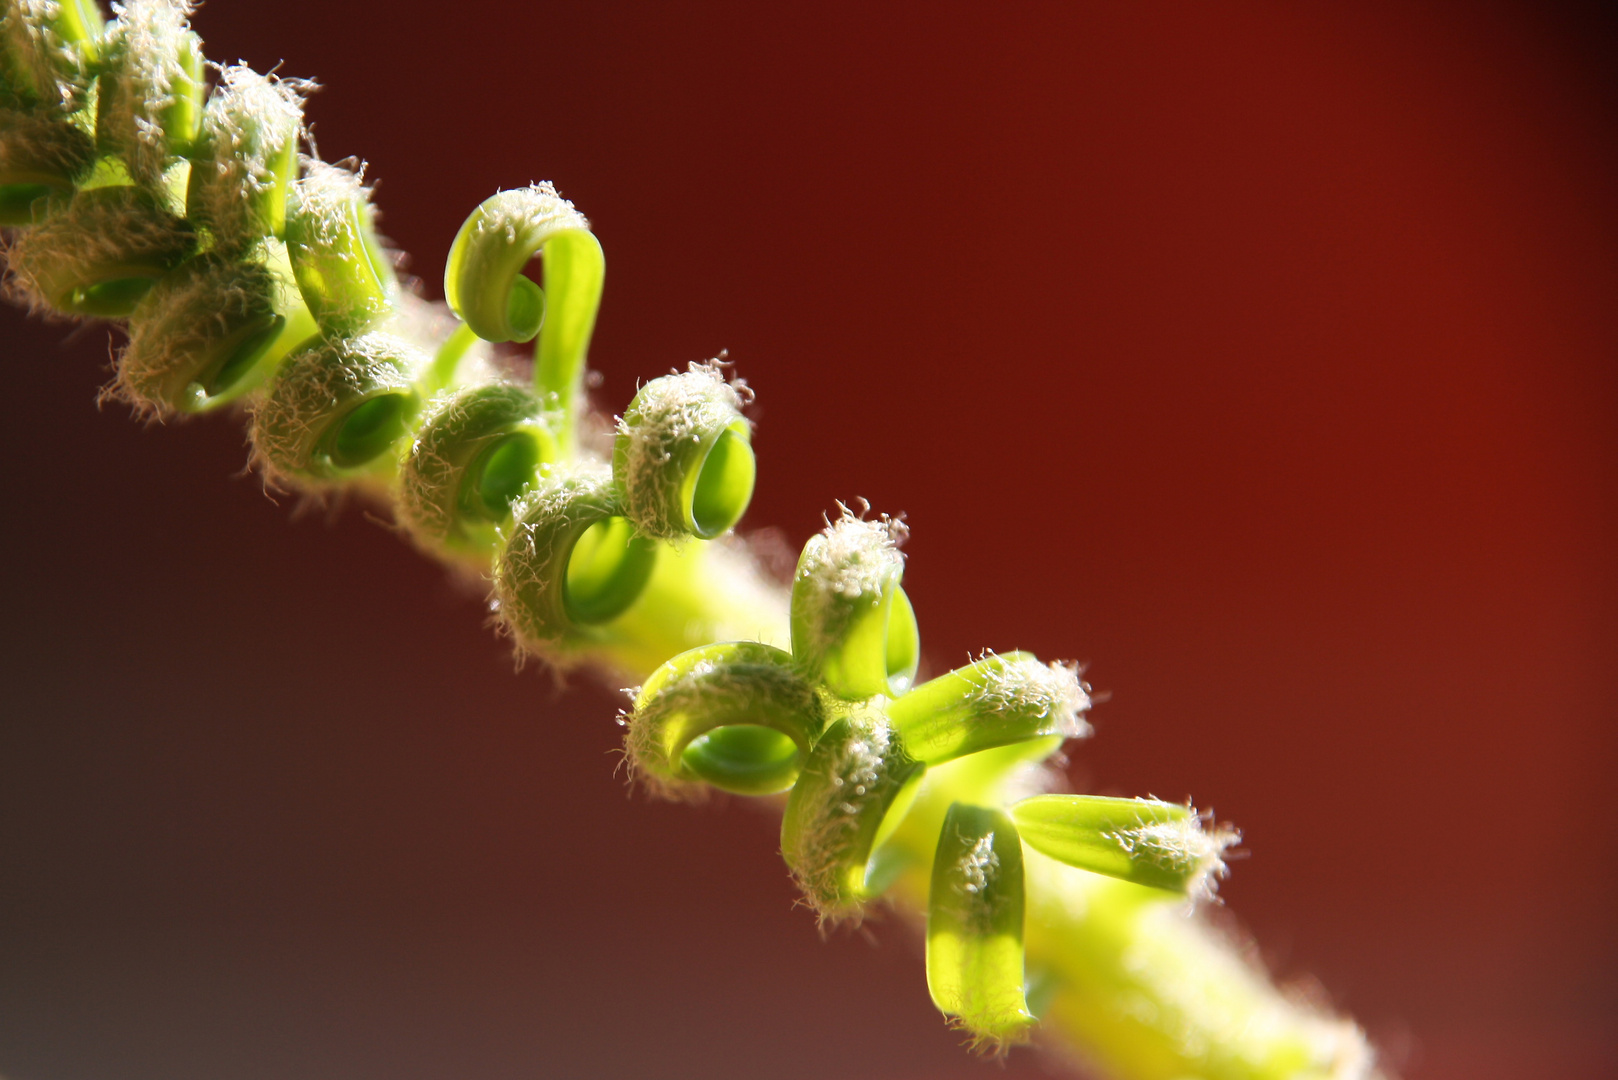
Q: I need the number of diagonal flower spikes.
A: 1